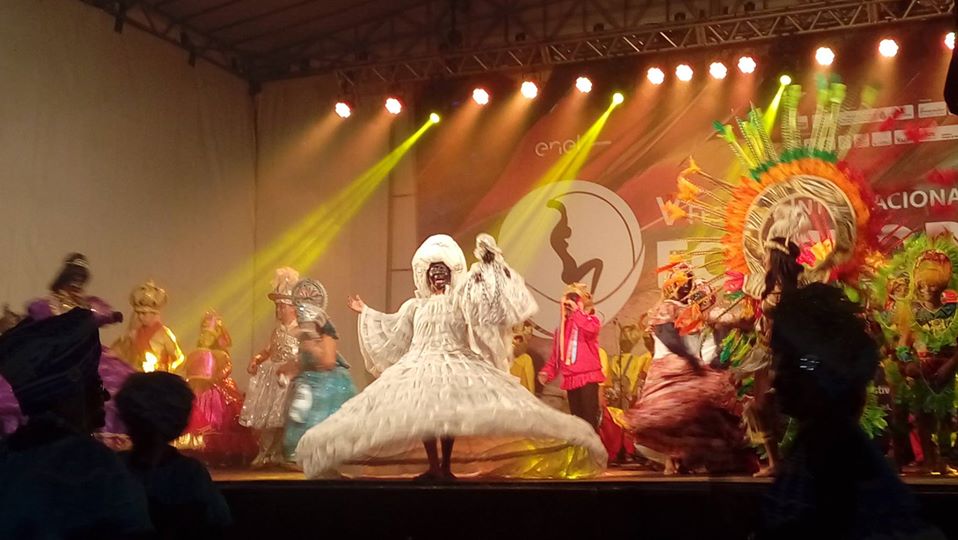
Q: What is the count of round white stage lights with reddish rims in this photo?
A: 12